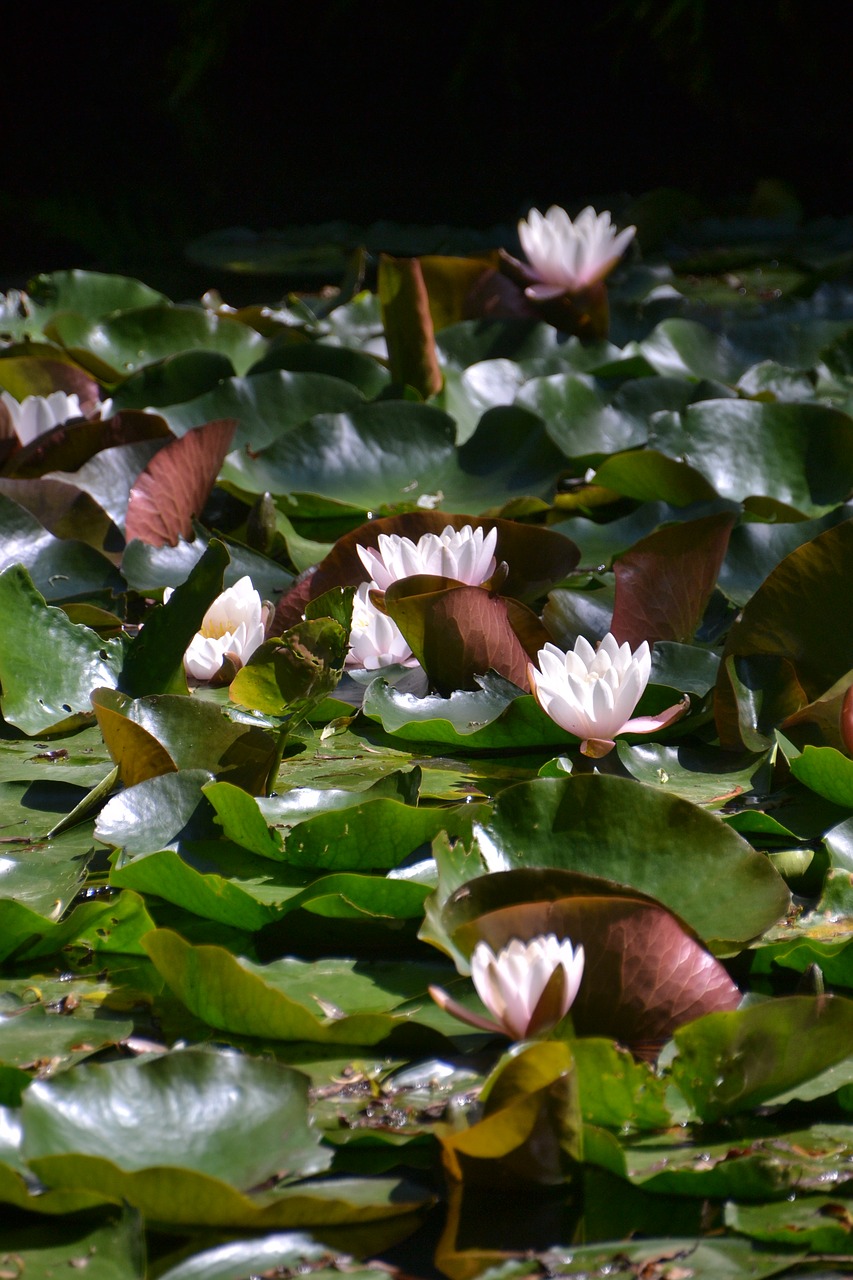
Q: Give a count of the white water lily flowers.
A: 7